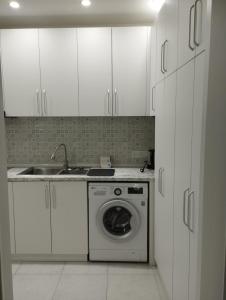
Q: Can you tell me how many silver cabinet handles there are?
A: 15